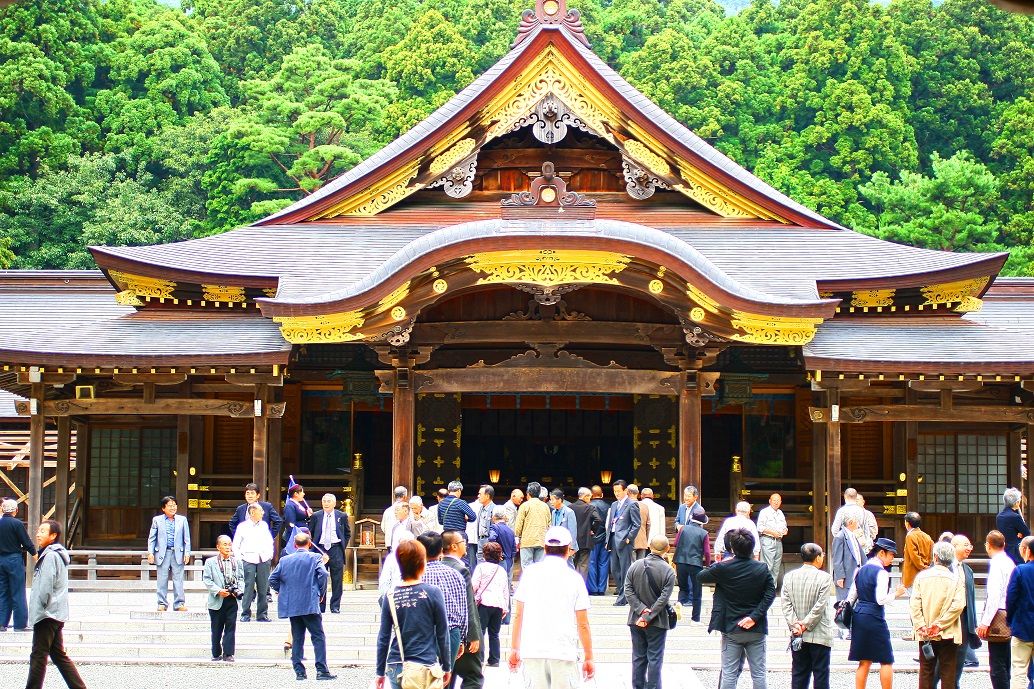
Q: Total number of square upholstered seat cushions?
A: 0